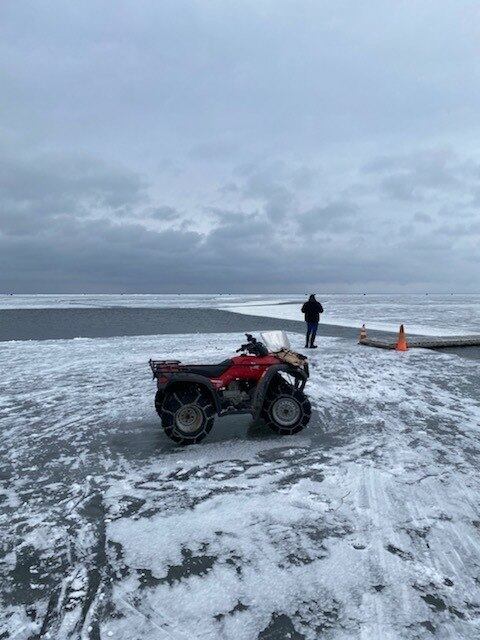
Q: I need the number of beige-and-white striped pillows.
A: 0